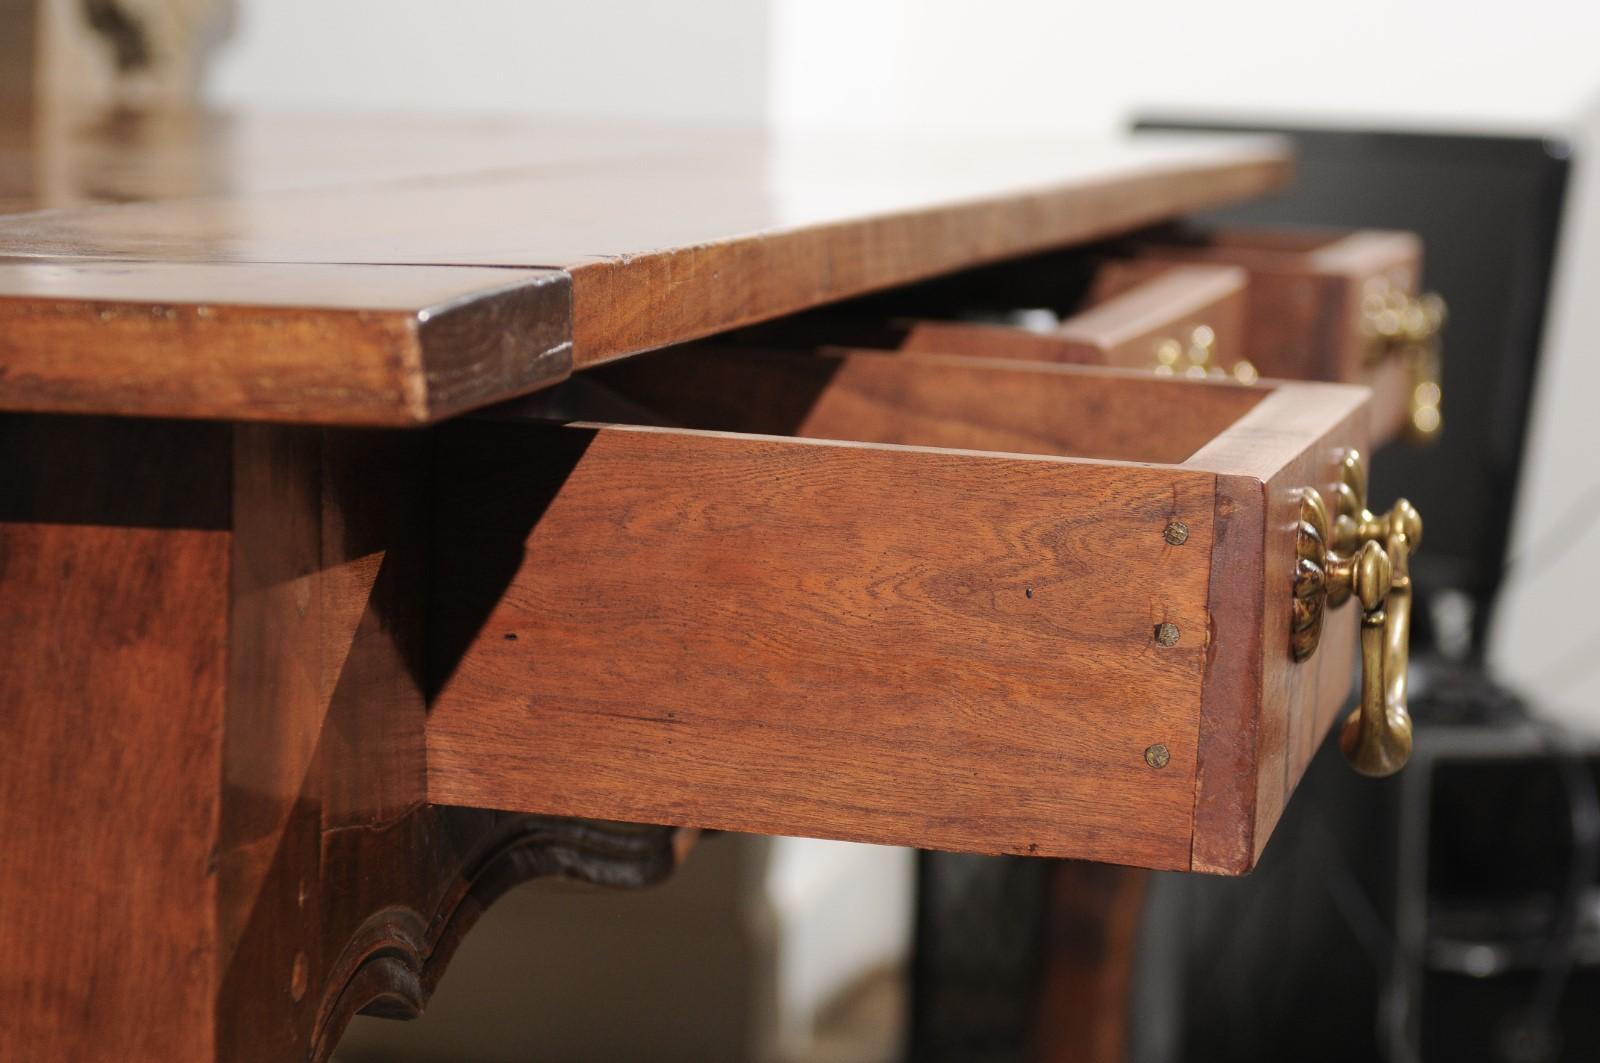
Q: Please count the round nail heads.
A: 3